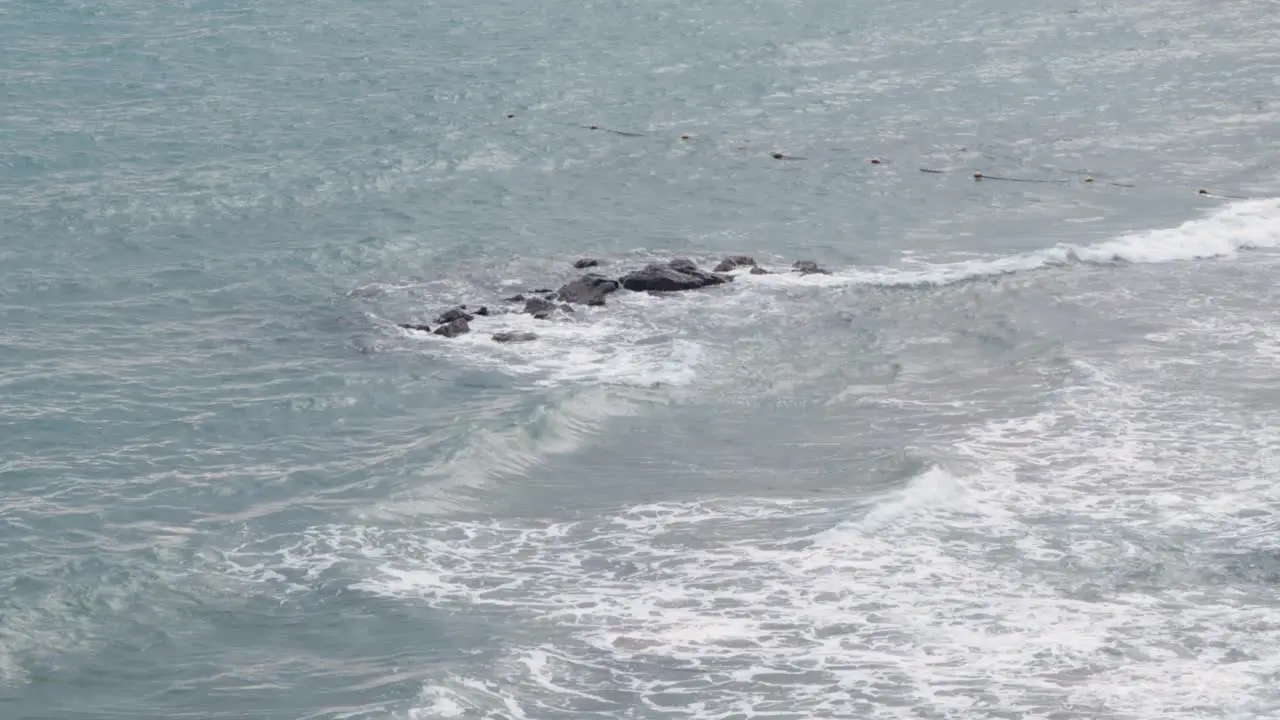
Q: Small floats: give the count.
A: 8